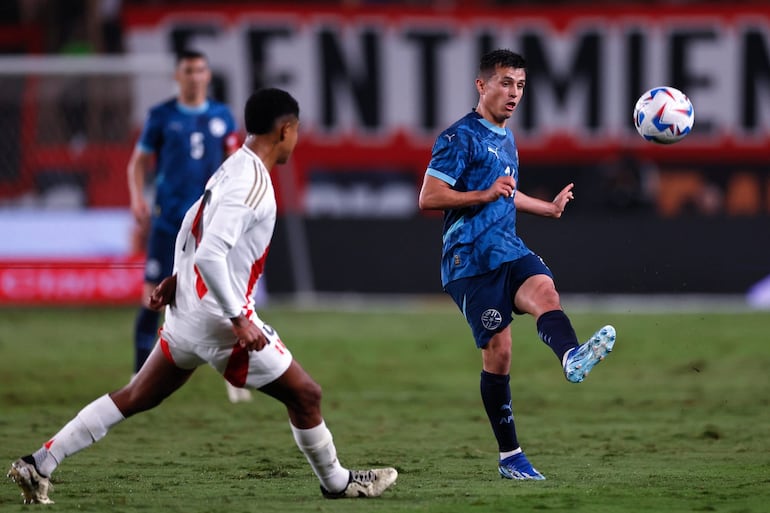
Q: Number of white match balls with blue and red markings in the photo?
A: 1